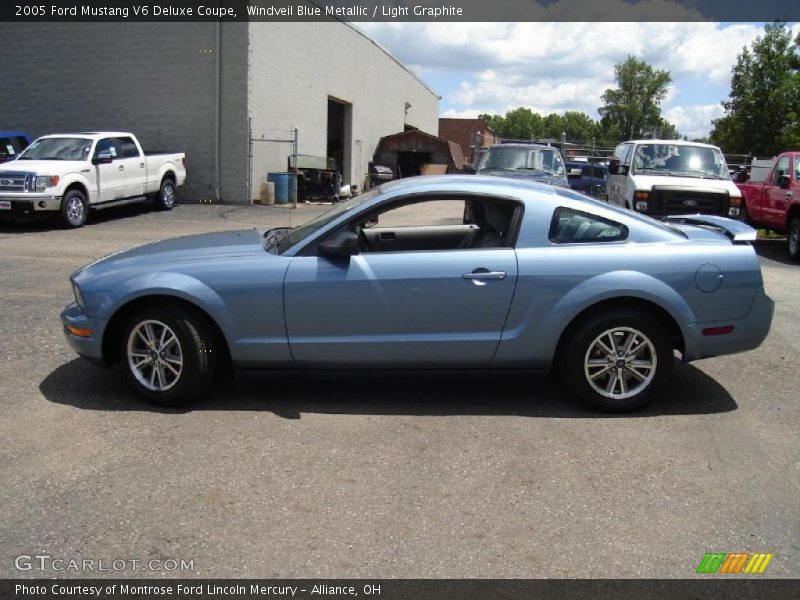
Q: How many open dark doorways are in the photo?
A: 2